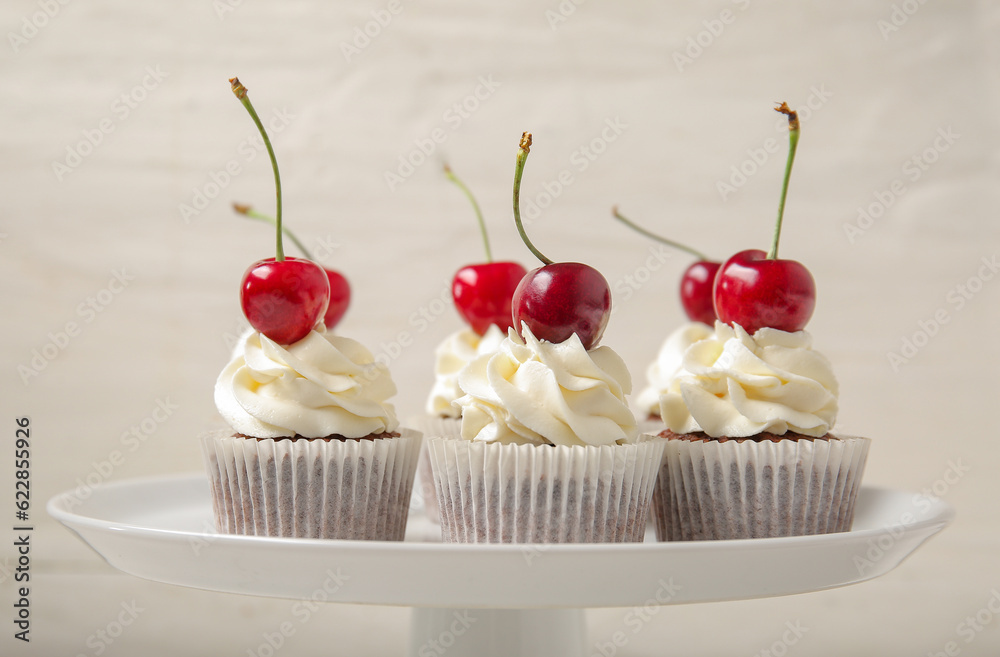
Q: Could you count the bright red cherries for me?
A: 6